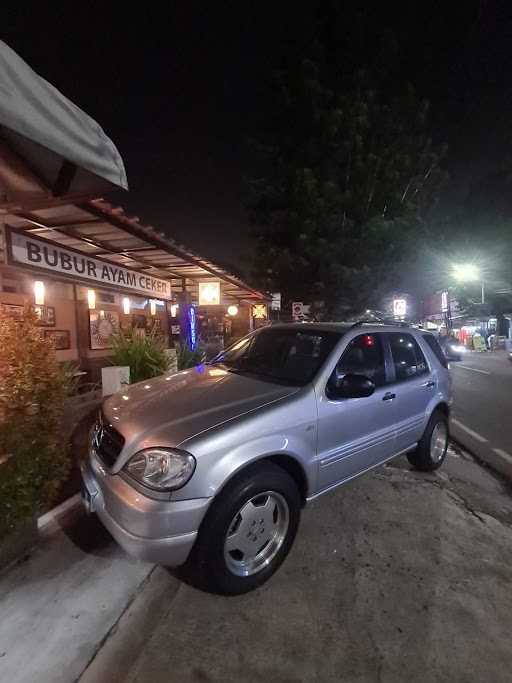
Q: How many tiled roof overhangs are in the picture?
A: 1